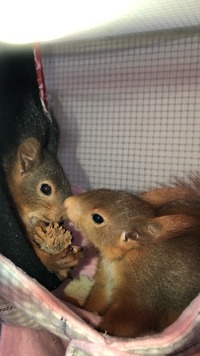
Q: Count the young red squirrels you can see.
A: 2